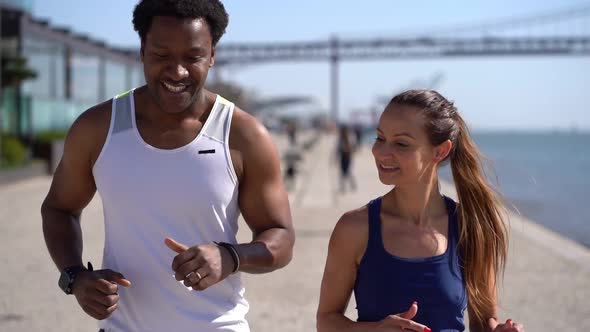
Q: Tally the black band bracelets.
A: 1